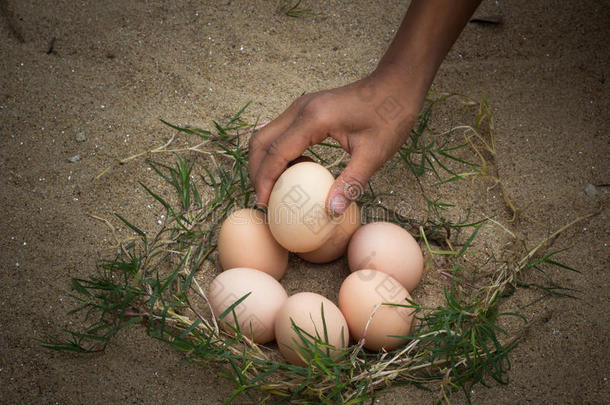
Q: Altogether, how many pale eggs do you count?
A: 7